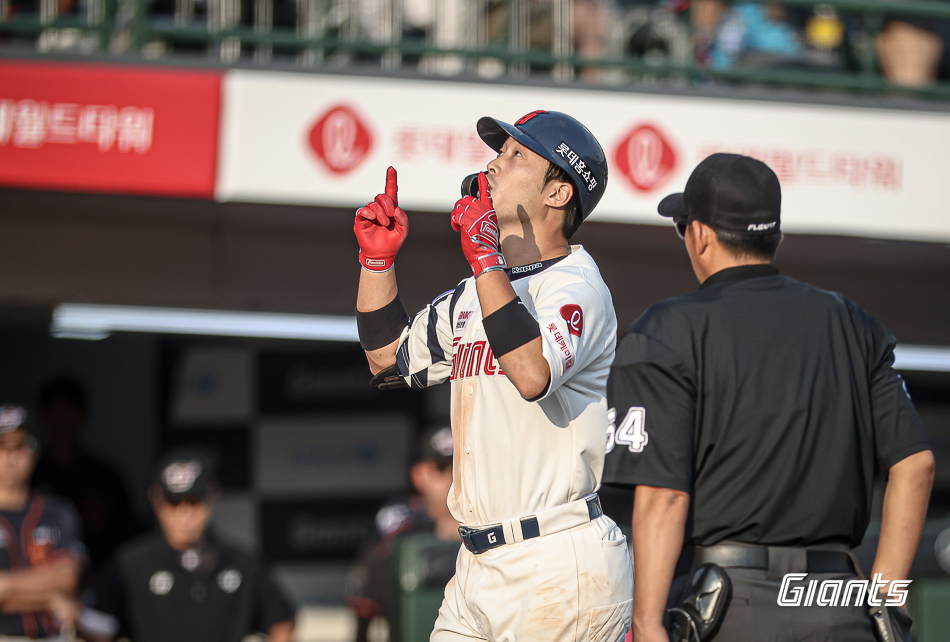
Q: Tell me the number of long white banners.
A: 1